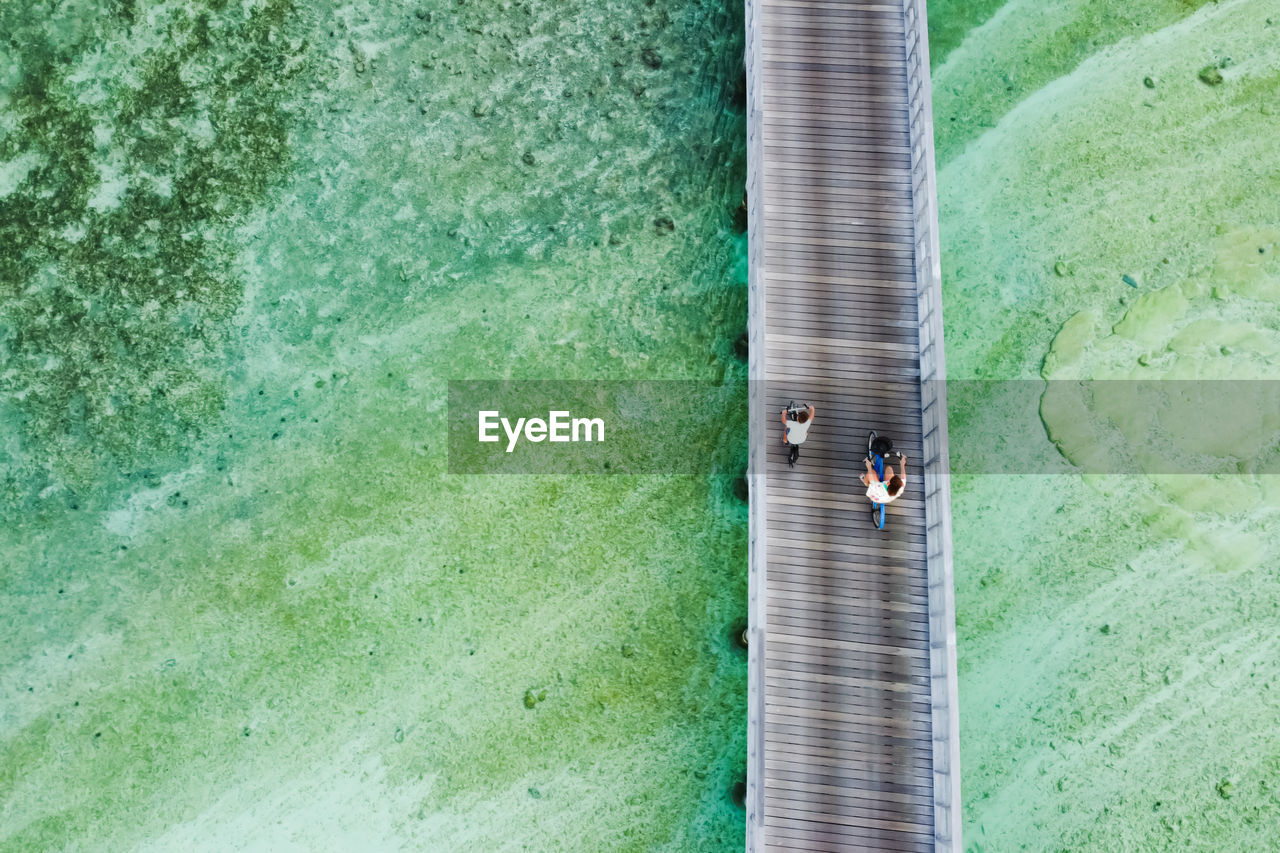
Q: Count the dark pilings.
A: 6